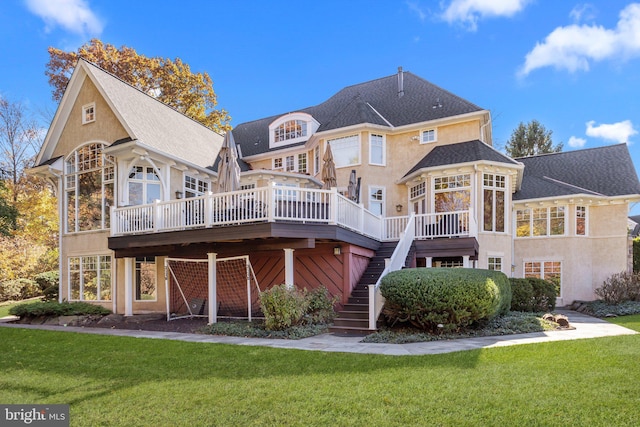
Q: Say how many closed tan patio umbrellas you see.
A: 2